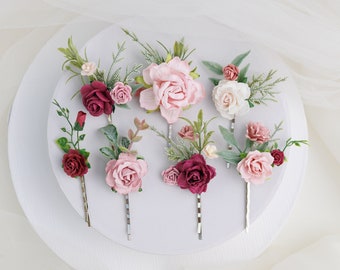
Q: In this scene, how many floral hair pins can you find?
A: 7